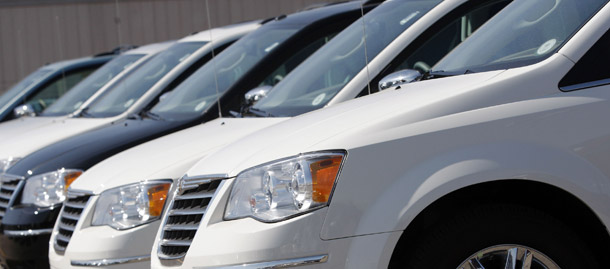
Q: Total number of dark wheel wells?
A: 1